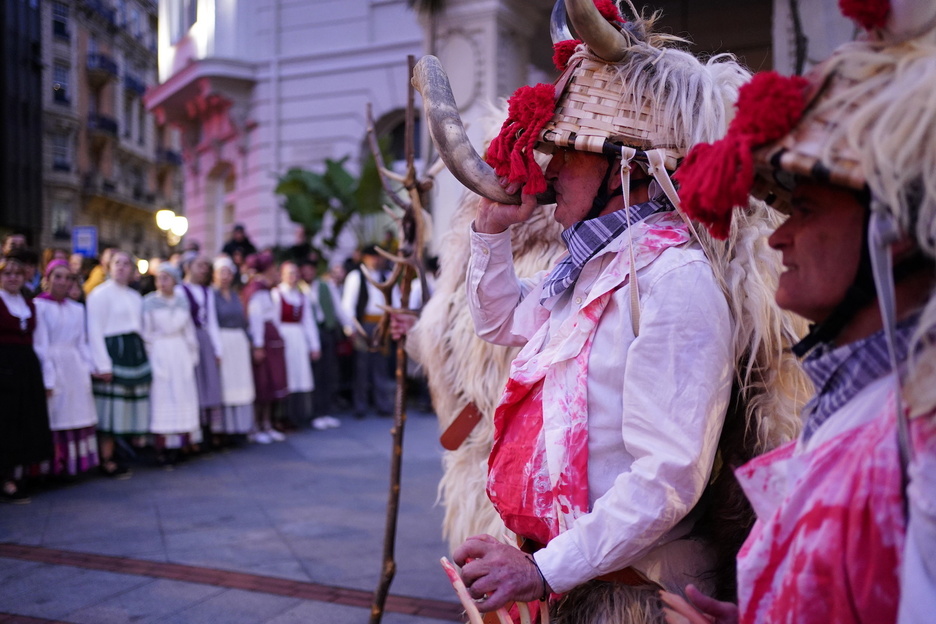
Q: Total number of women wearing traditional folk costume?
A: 8